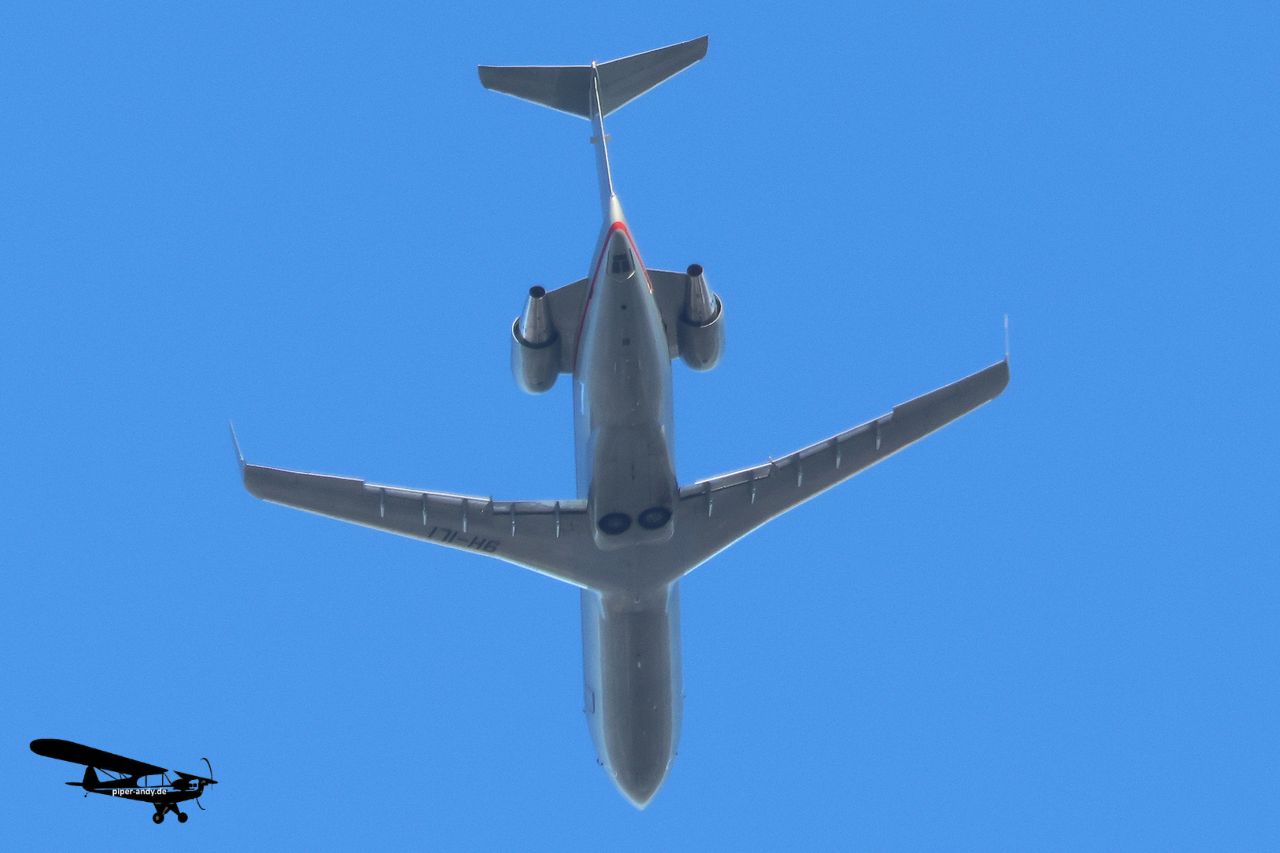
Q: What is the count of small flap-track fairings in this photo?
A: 10